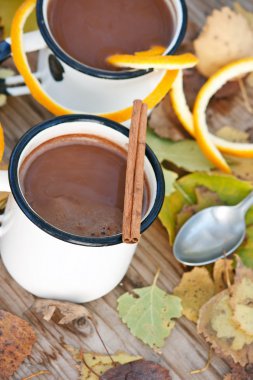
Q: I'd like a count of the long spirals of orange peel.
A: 2